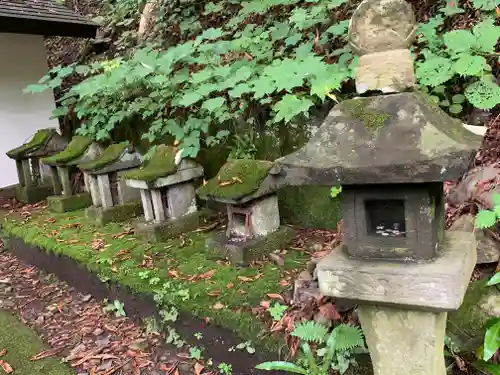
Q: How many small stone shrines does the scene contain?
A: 5